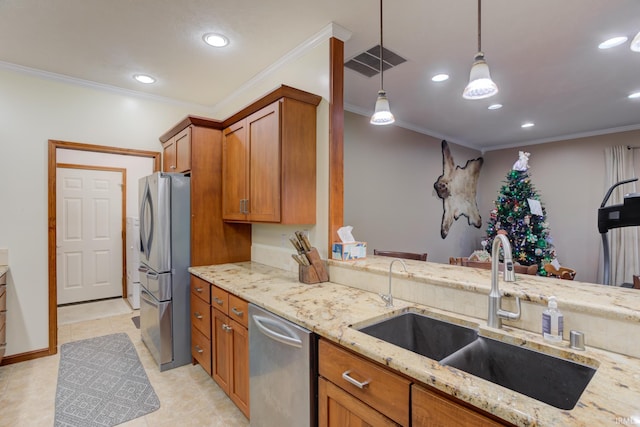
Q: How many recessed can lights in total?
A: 7